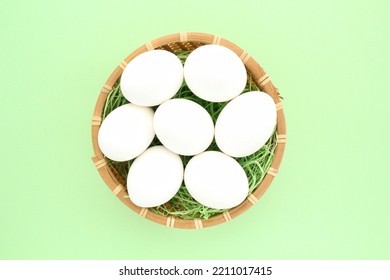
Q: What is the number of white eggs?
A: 7